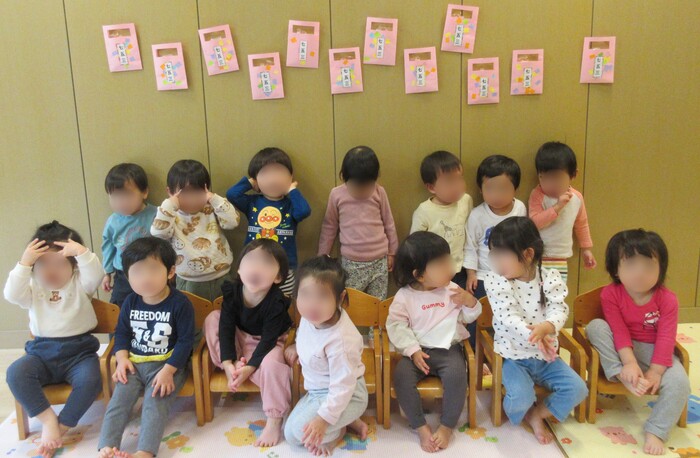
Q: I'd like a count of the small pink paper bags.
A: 12